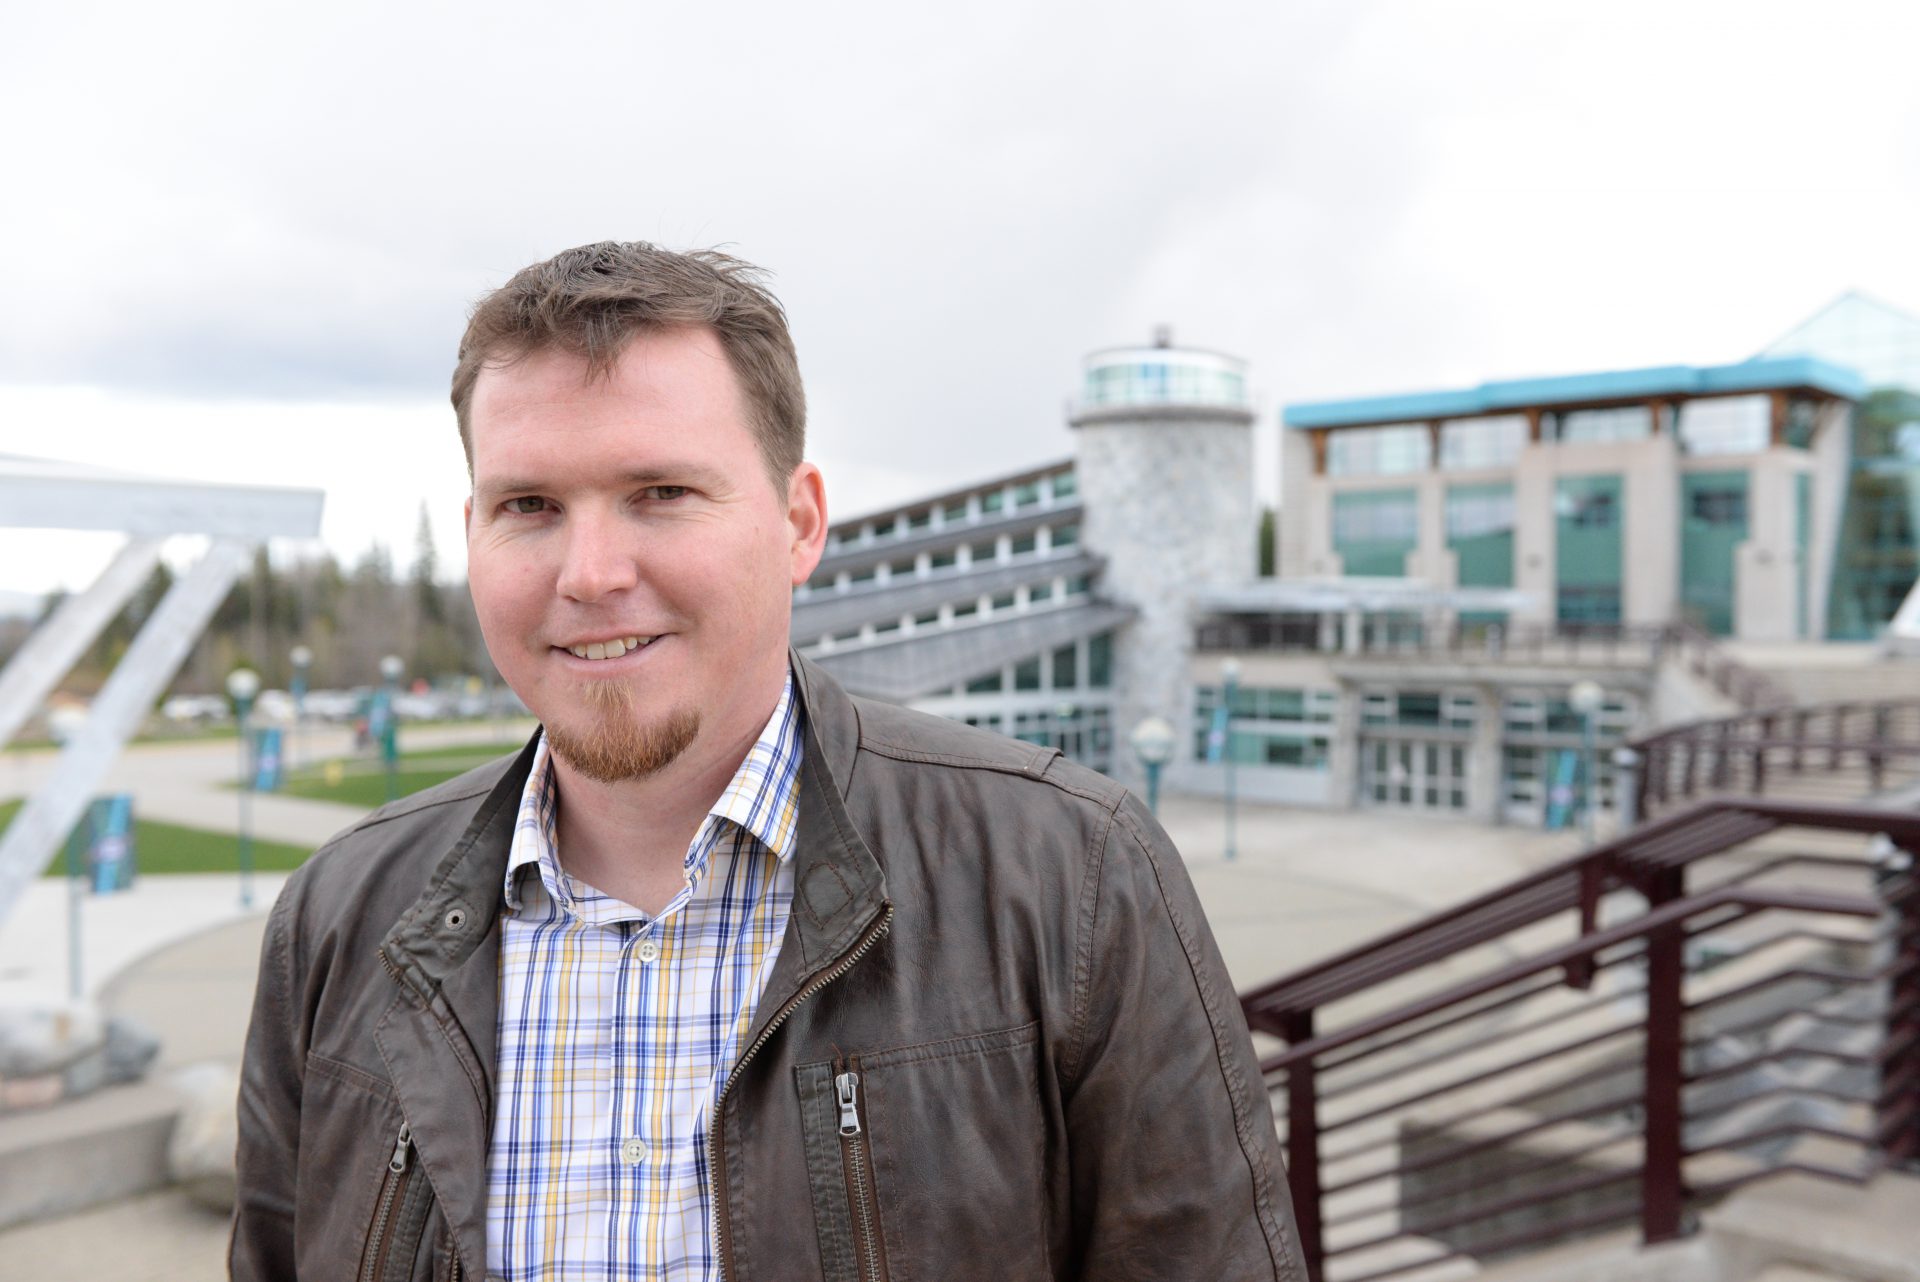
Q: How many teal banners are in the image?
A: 5